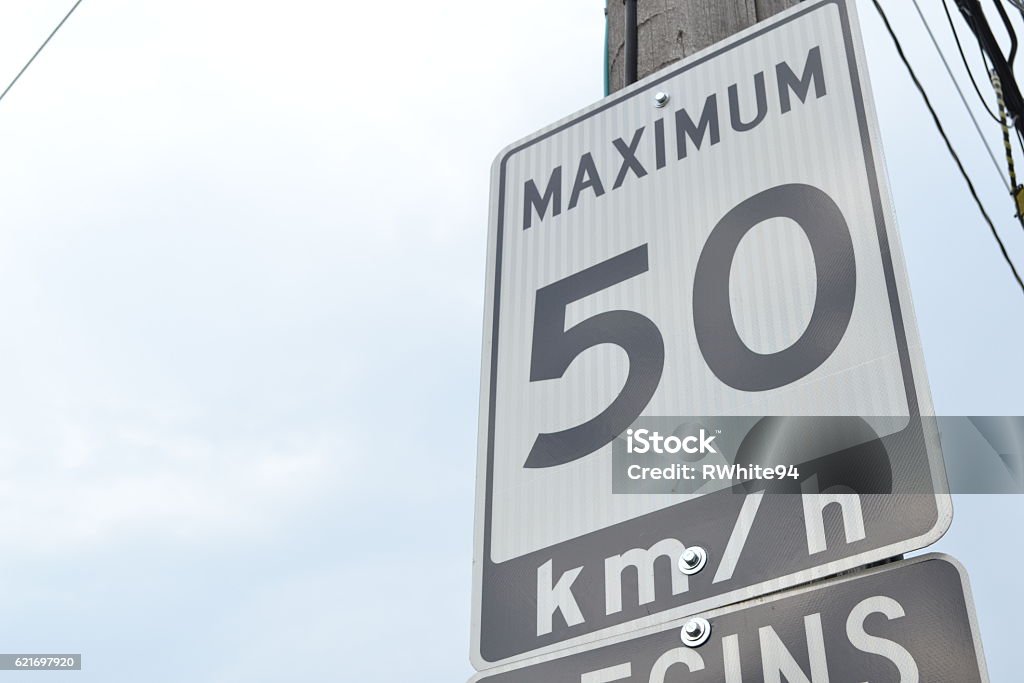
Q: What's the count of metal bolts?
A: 3